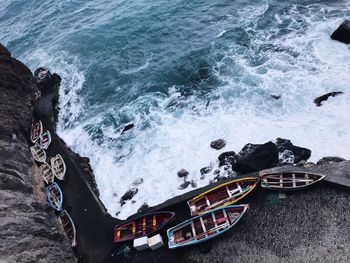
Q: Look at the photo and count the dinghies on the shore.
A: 11